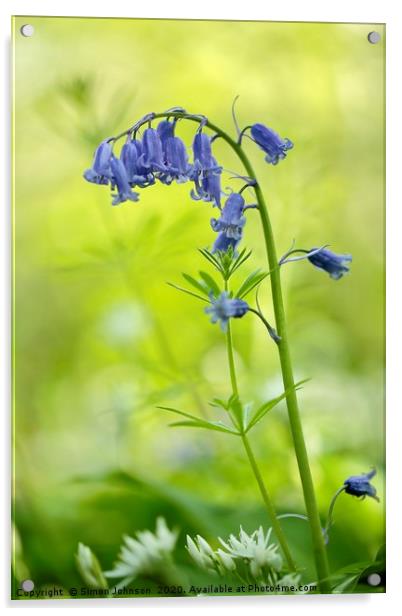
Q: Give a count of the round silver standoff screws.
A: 4